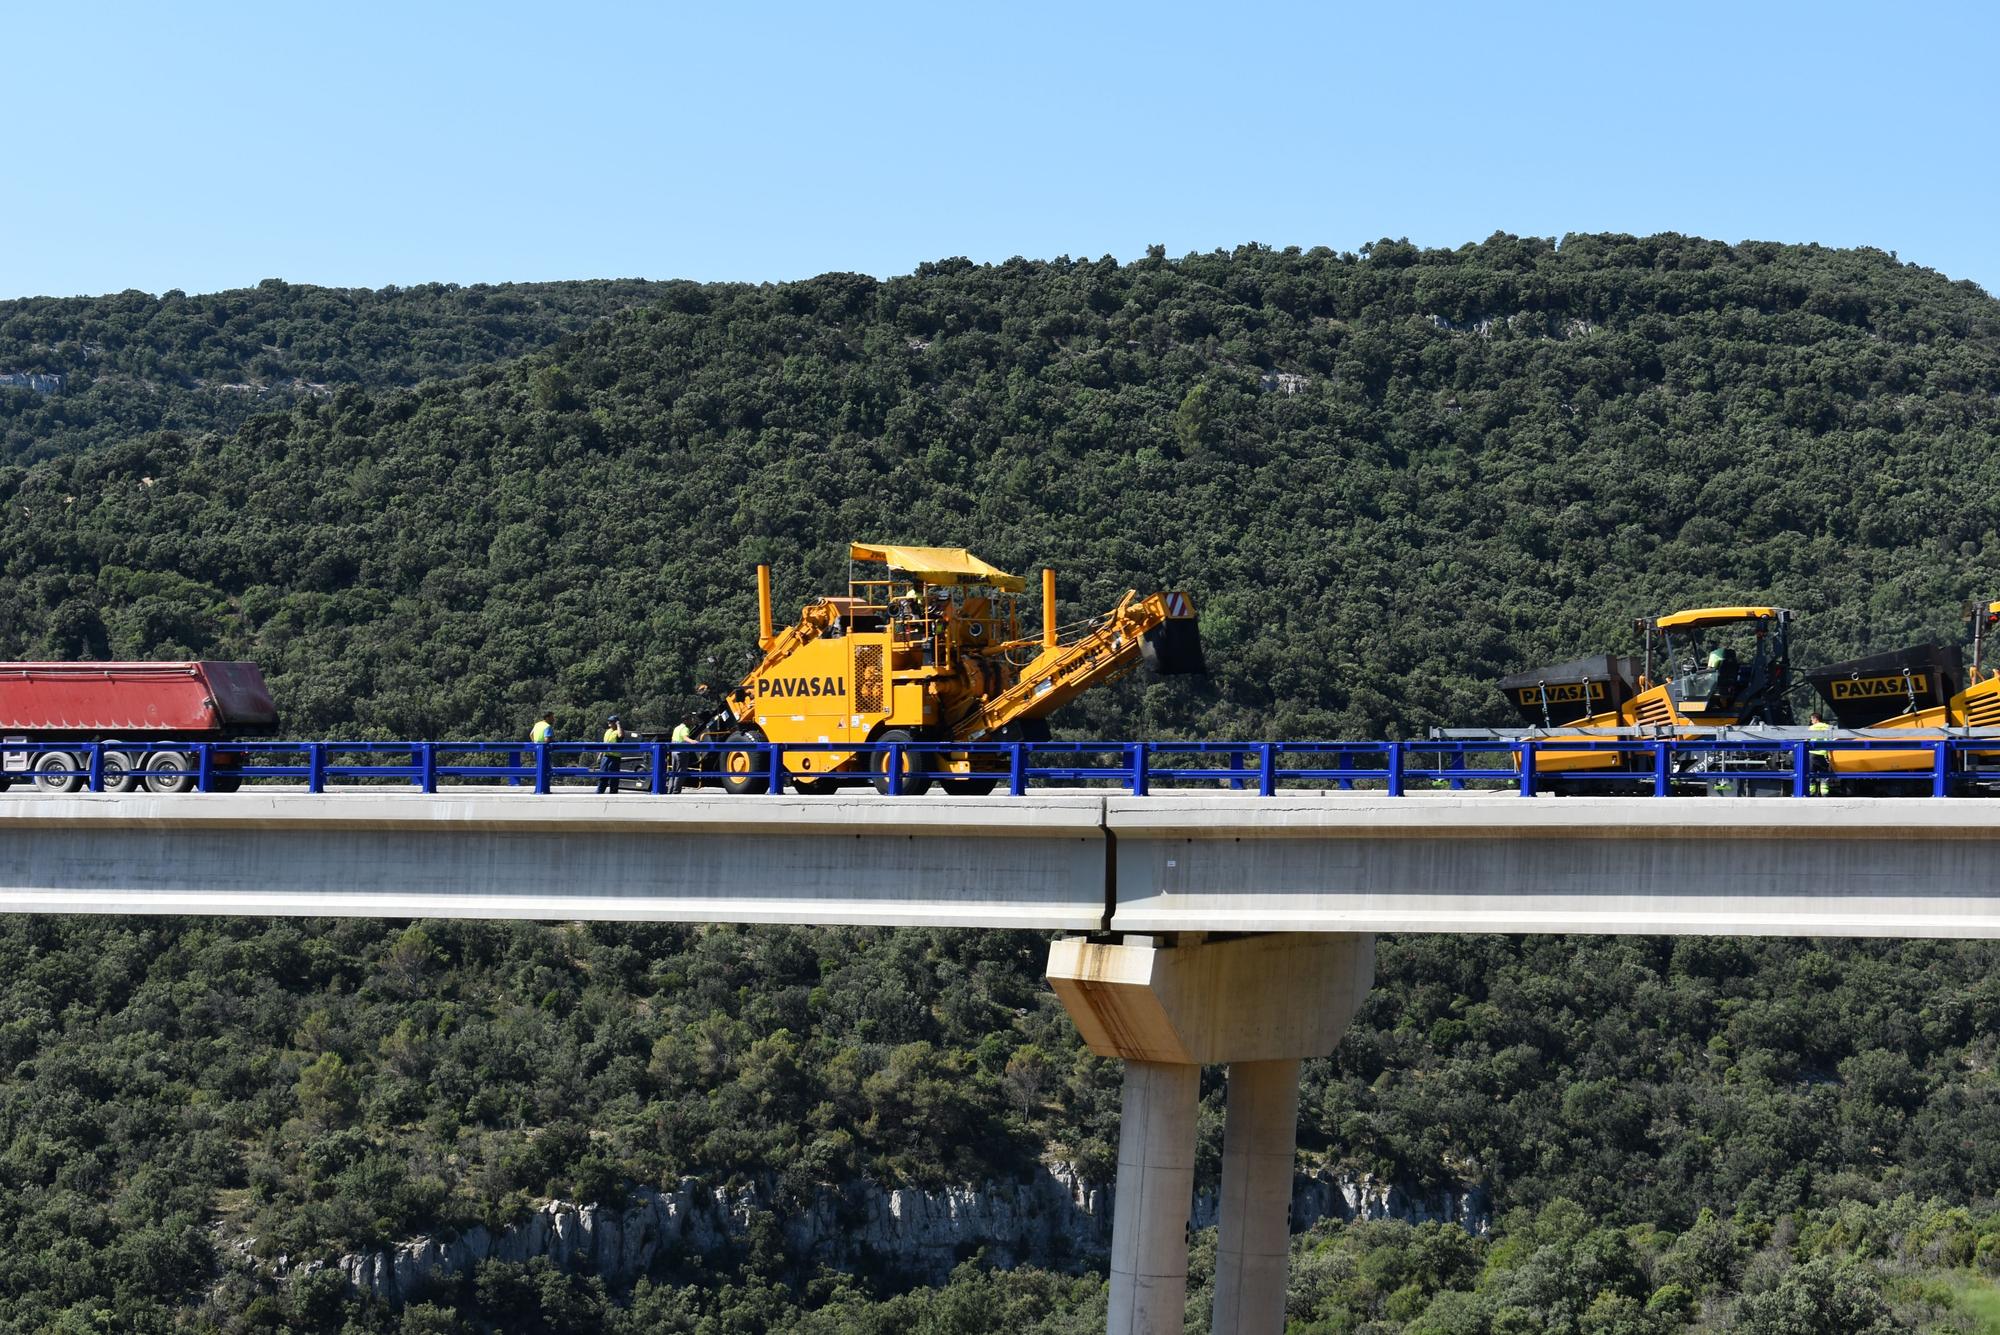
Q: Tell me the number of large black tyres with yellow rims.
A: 2